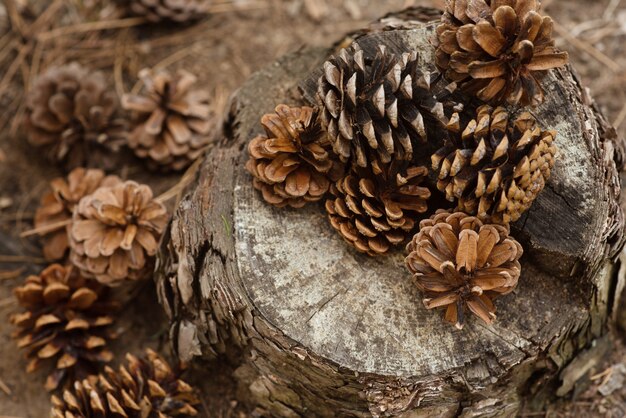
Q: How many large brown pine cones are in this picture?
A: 13